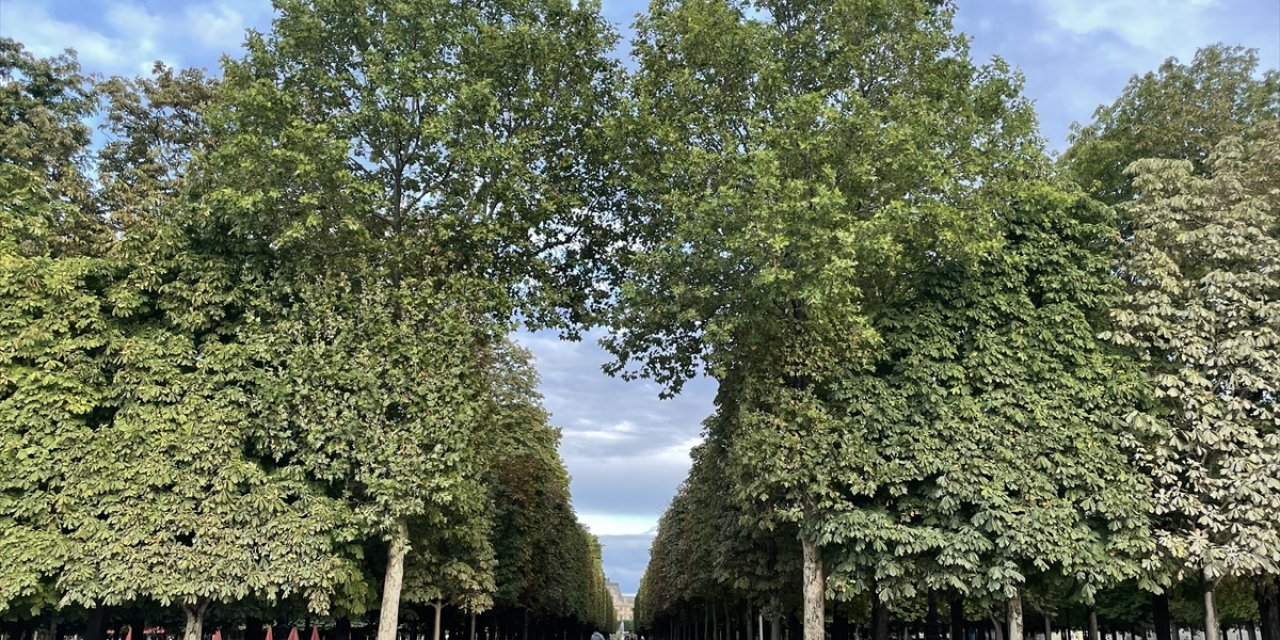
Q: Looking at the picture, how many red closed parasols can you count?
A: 5